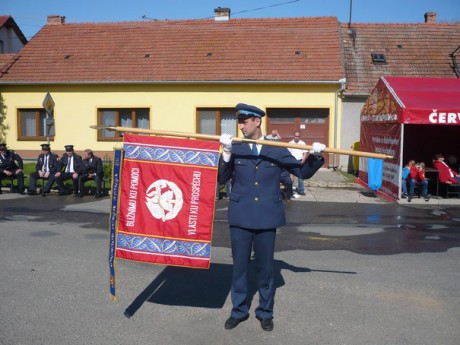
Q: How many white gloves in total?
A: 2